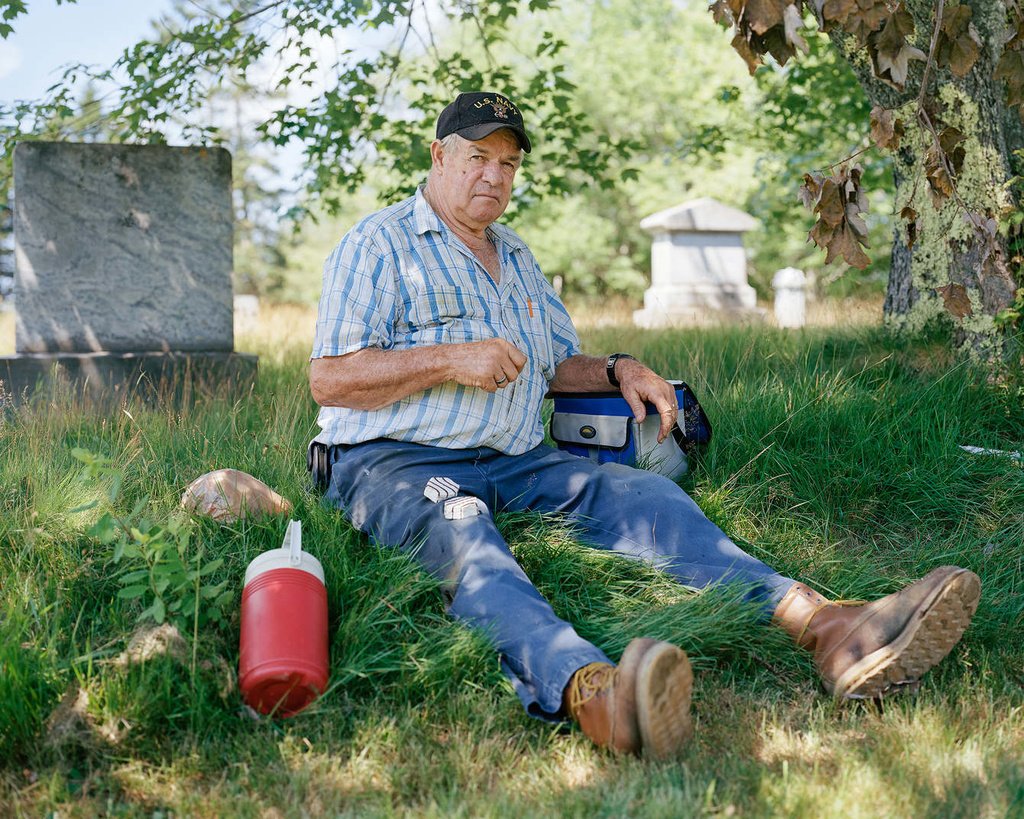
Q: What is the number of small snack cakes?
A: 2